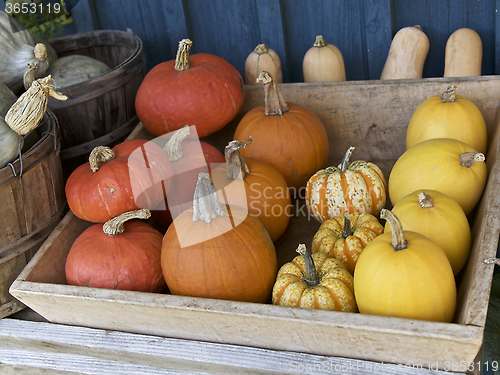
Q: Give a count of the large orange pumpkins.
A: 3